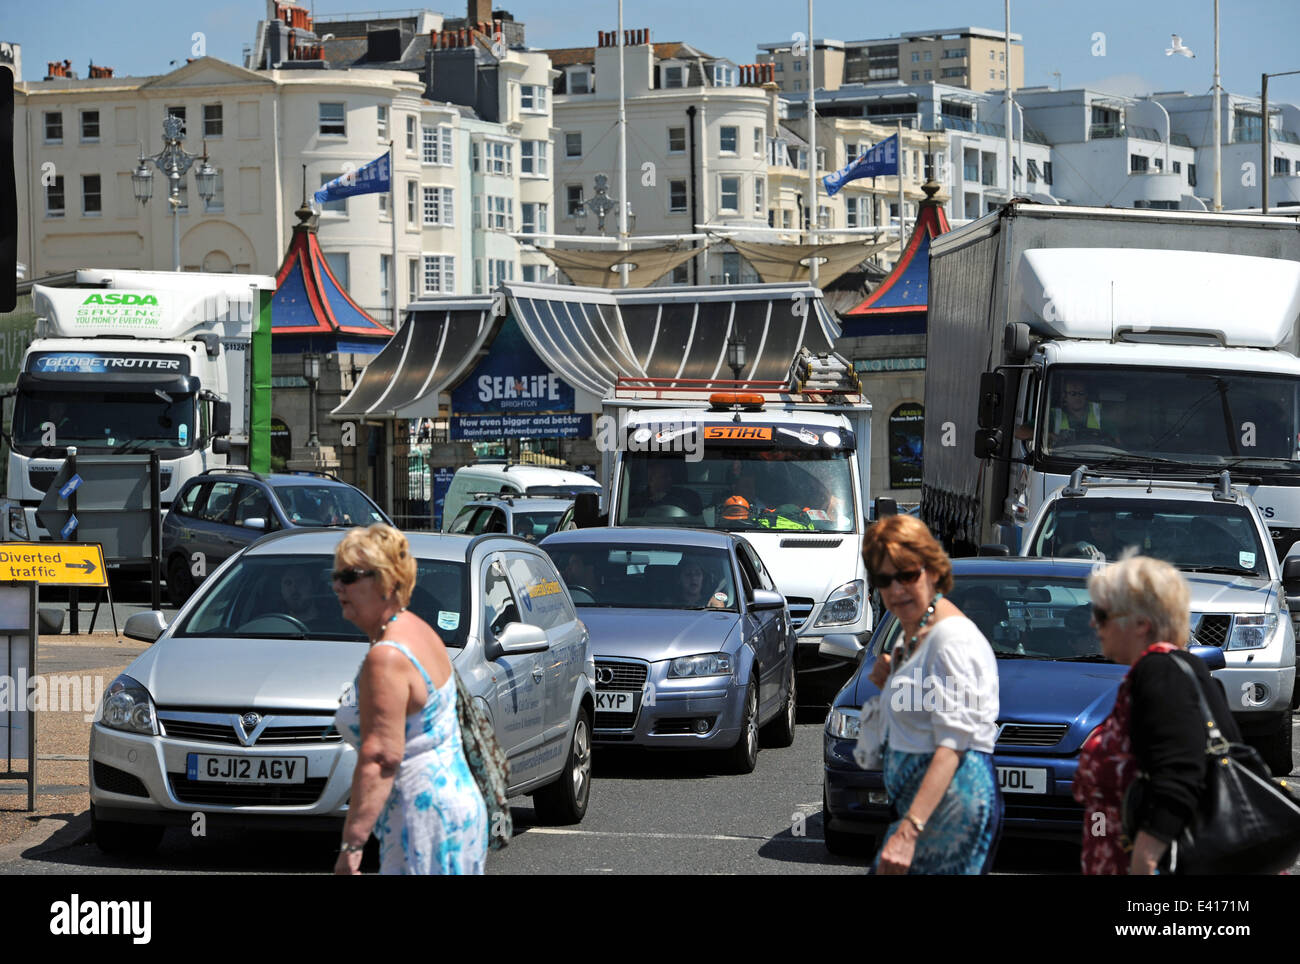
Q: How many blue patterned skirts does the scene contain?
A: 1